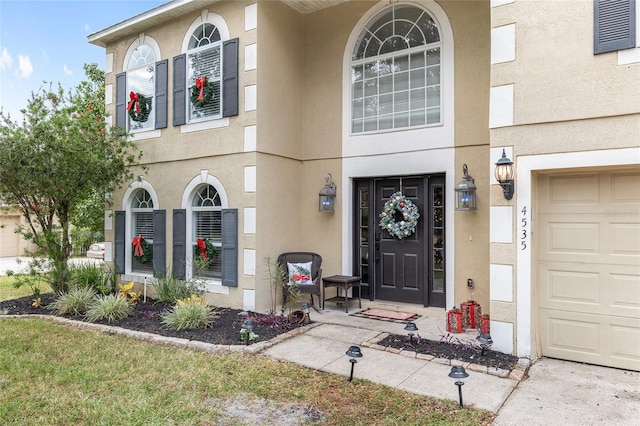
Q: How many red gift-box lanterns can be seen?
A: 3